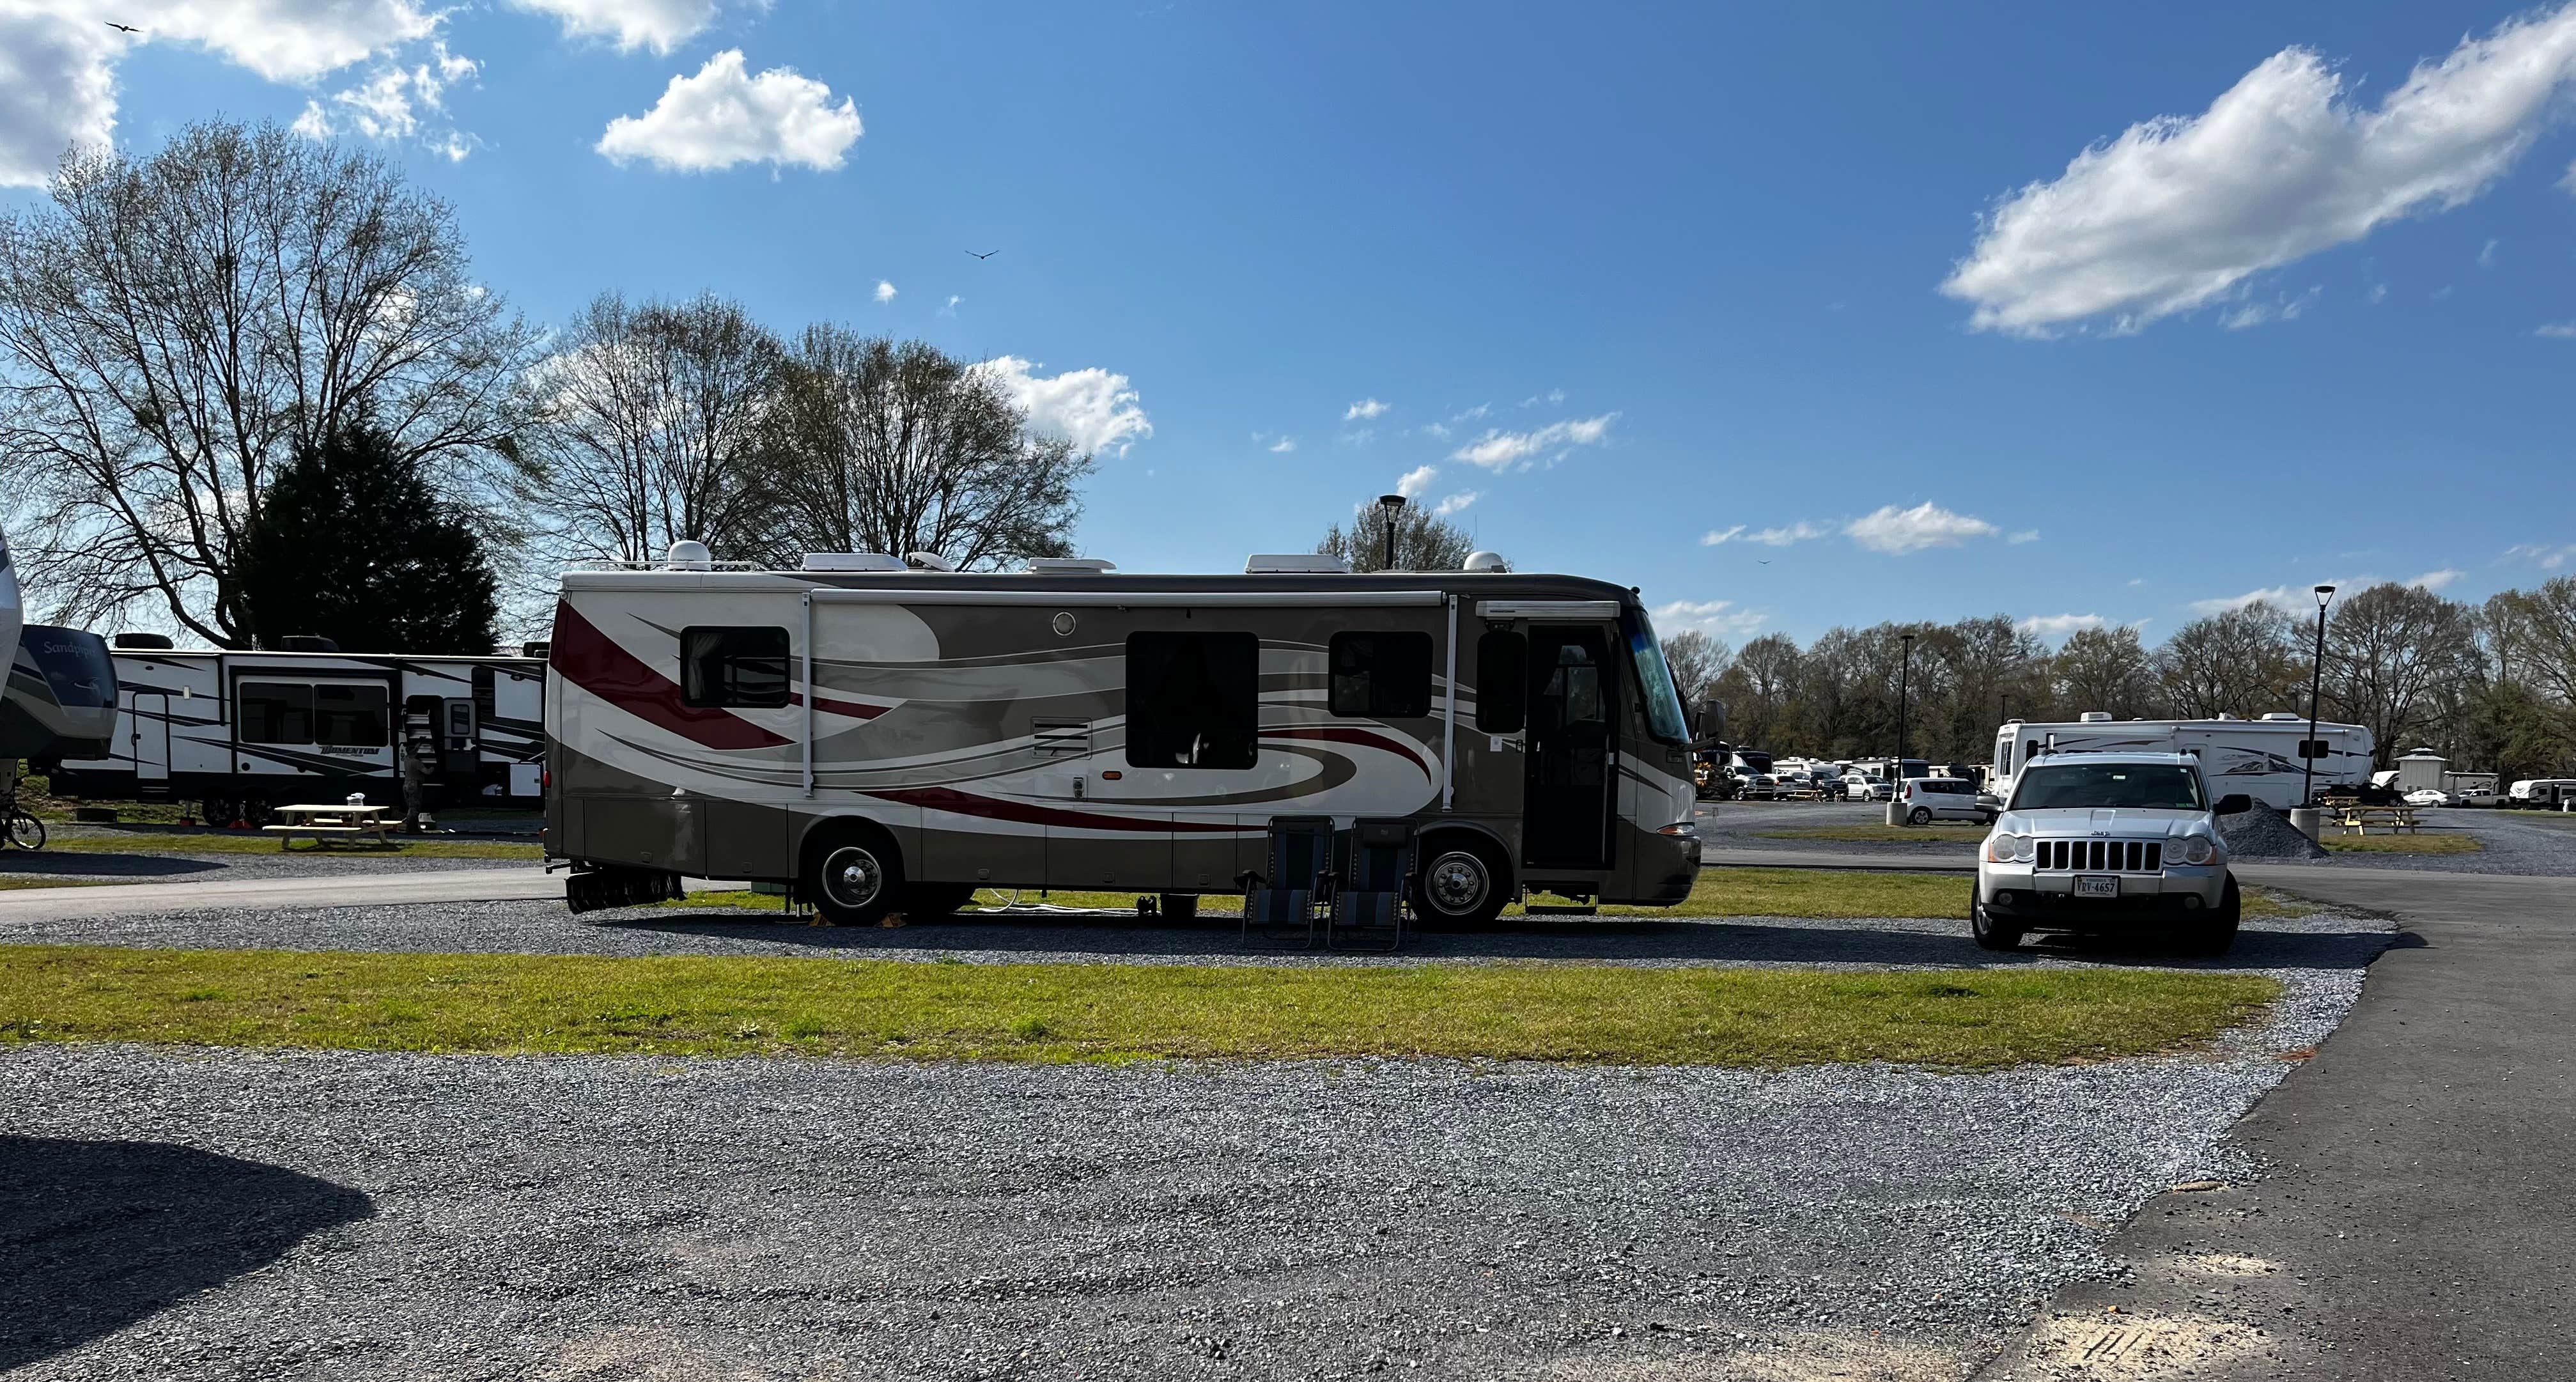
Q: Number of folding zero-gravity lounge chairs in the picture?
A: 2